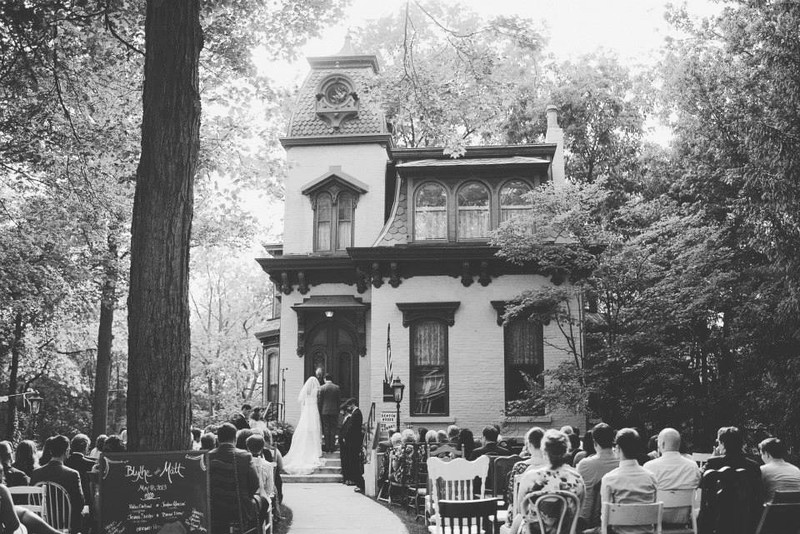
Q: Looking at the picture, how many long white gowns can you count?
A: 1